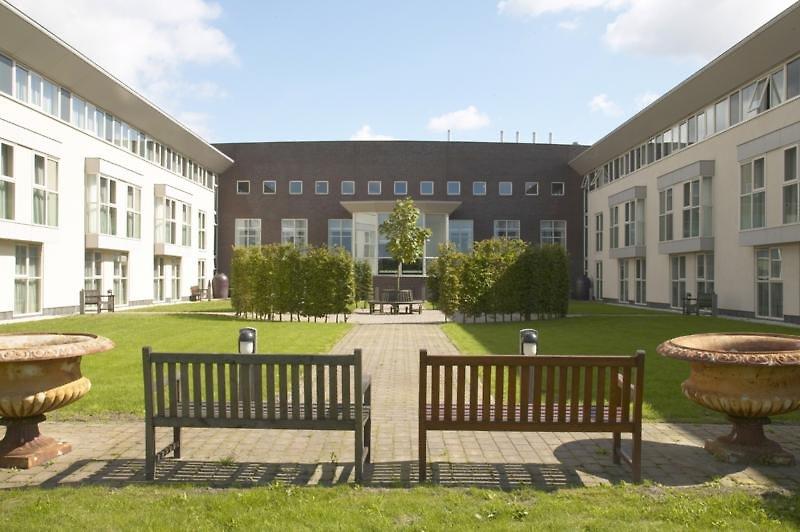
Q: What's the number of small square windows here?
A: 13